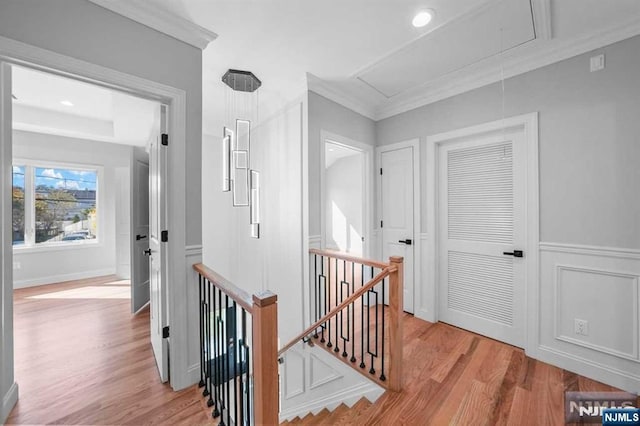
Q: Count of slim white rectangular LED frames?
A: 6